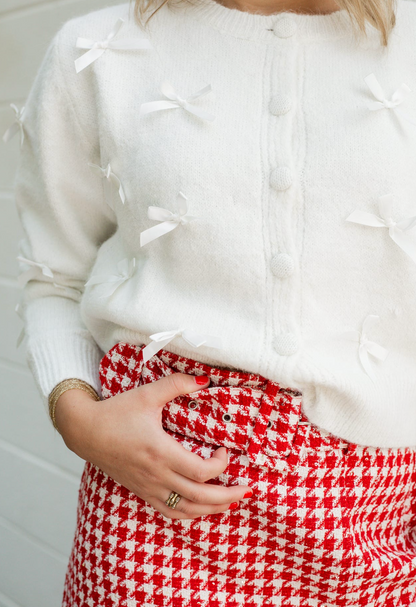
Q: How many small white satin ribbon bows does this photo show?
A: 12